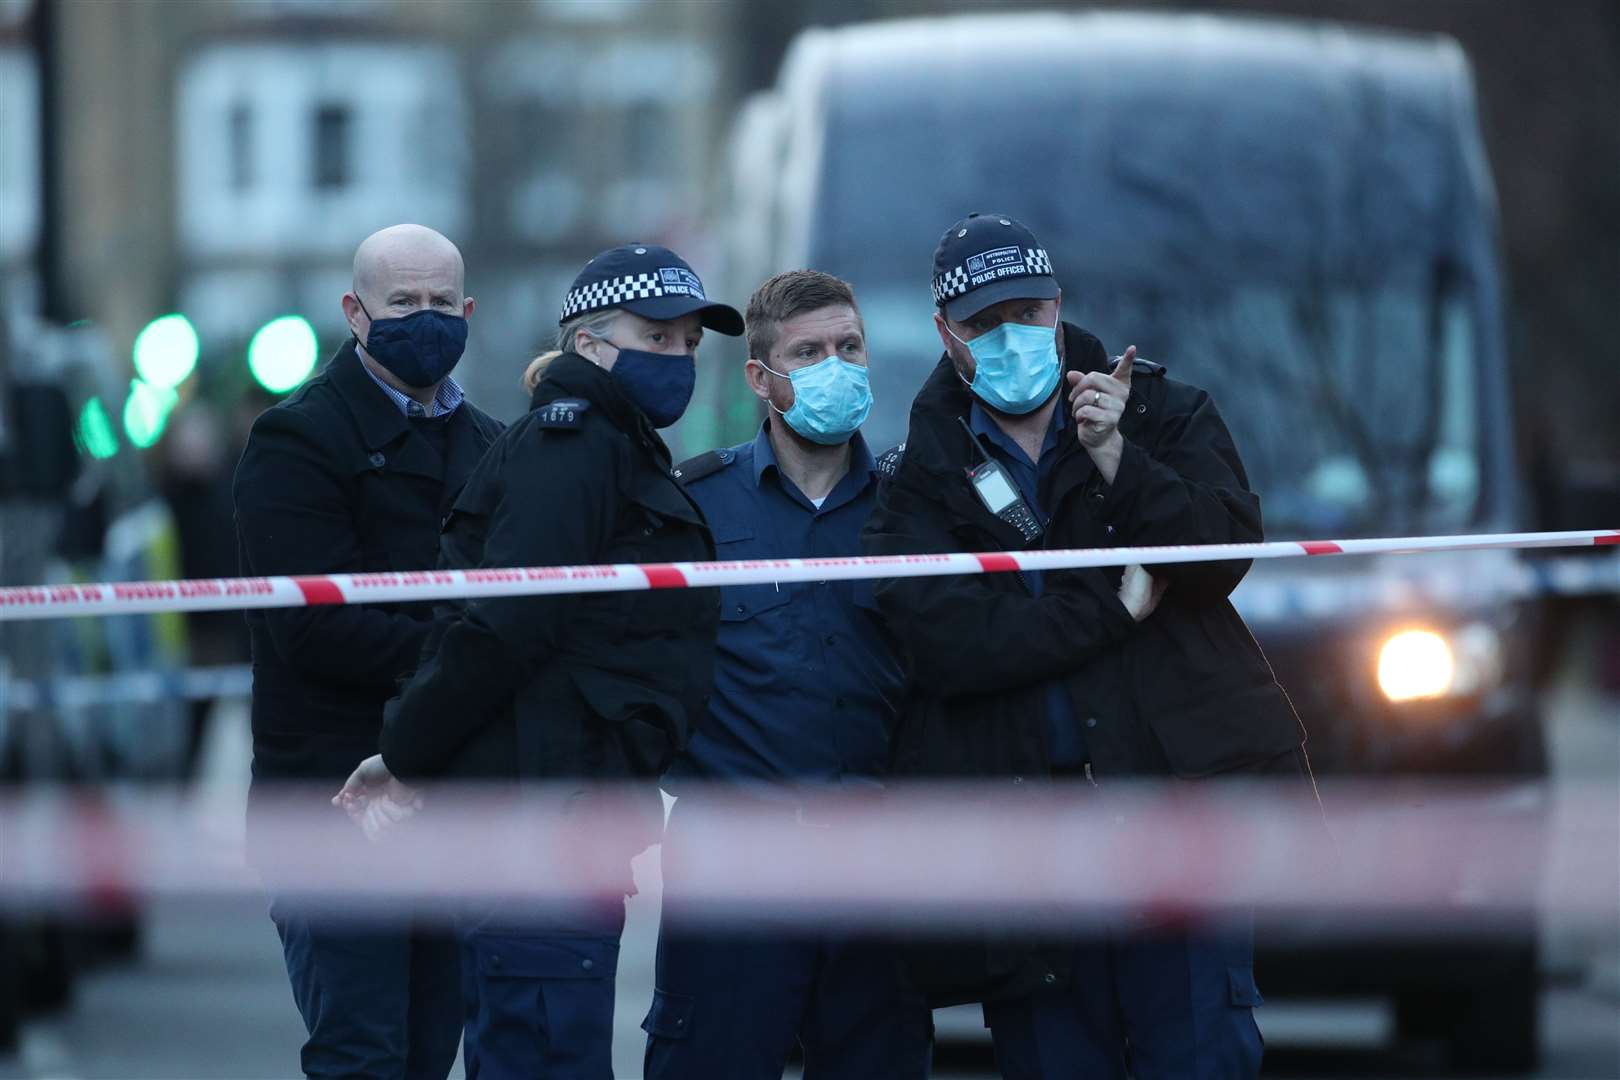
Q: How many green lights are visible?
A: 4